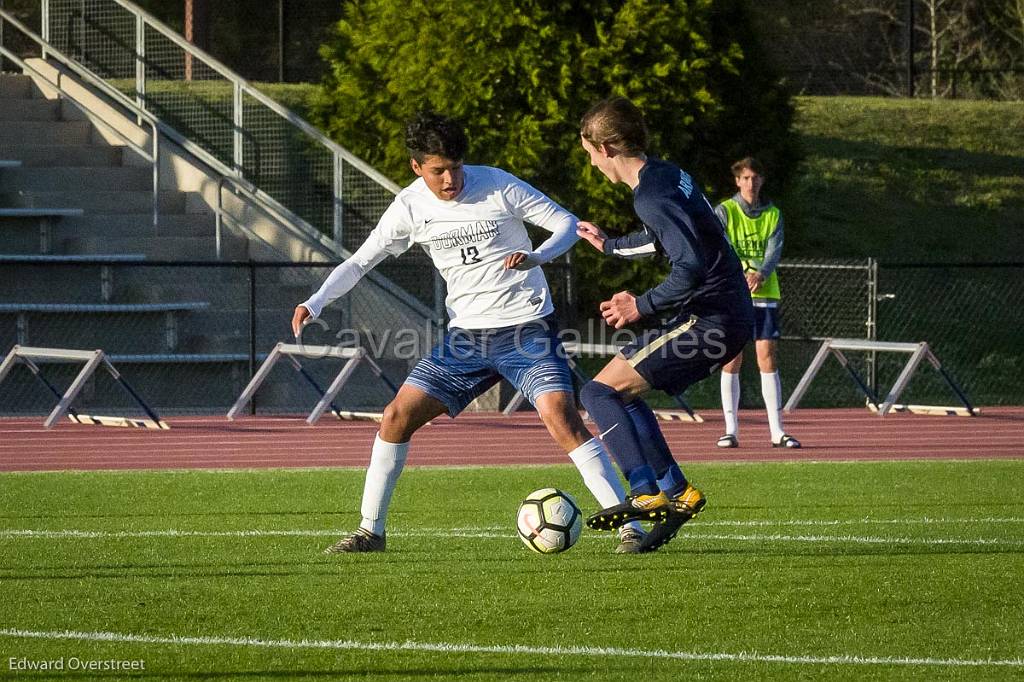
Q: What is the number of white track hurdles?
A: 4